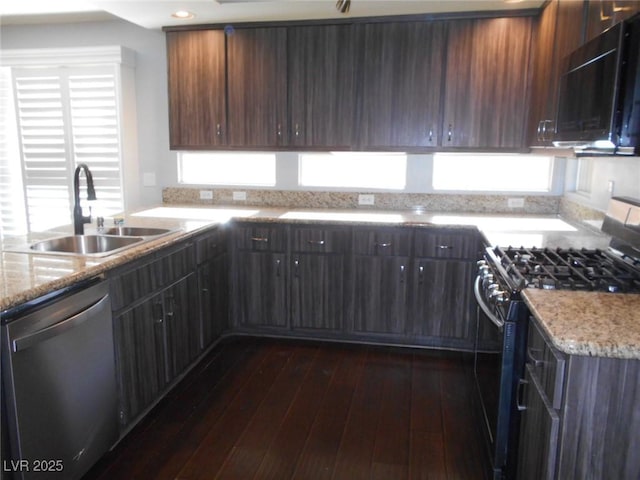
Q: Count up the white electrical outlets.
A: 4